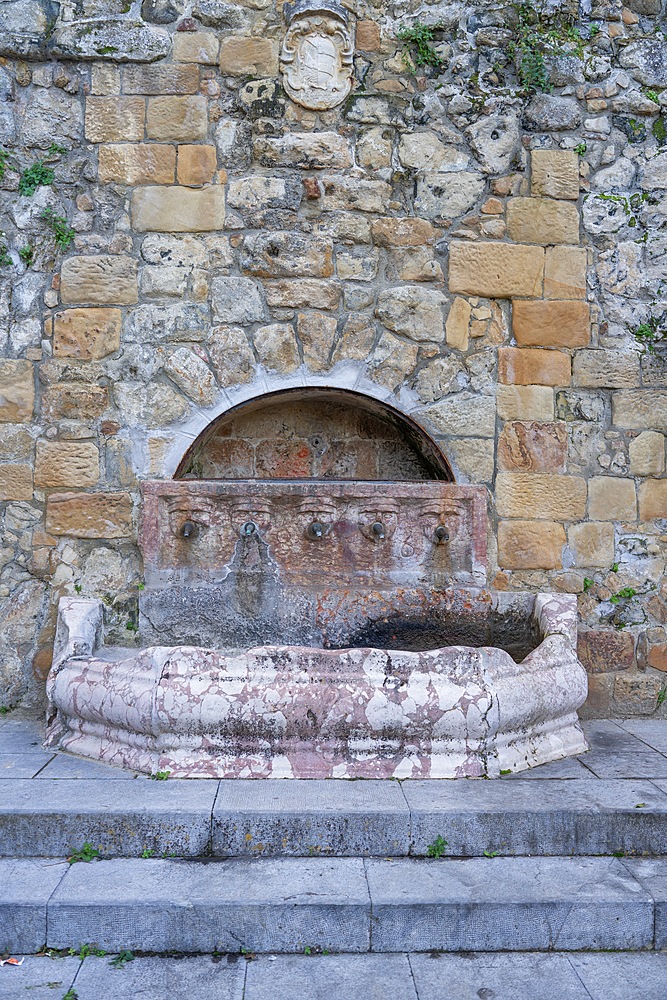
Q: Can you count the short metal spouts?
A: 5